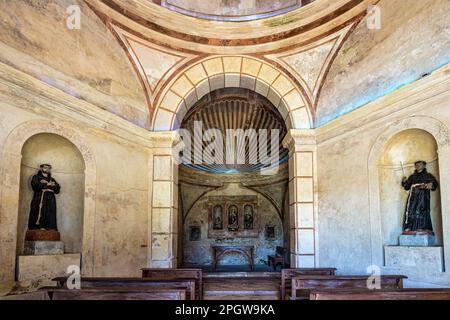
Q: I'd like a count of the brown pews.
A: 6